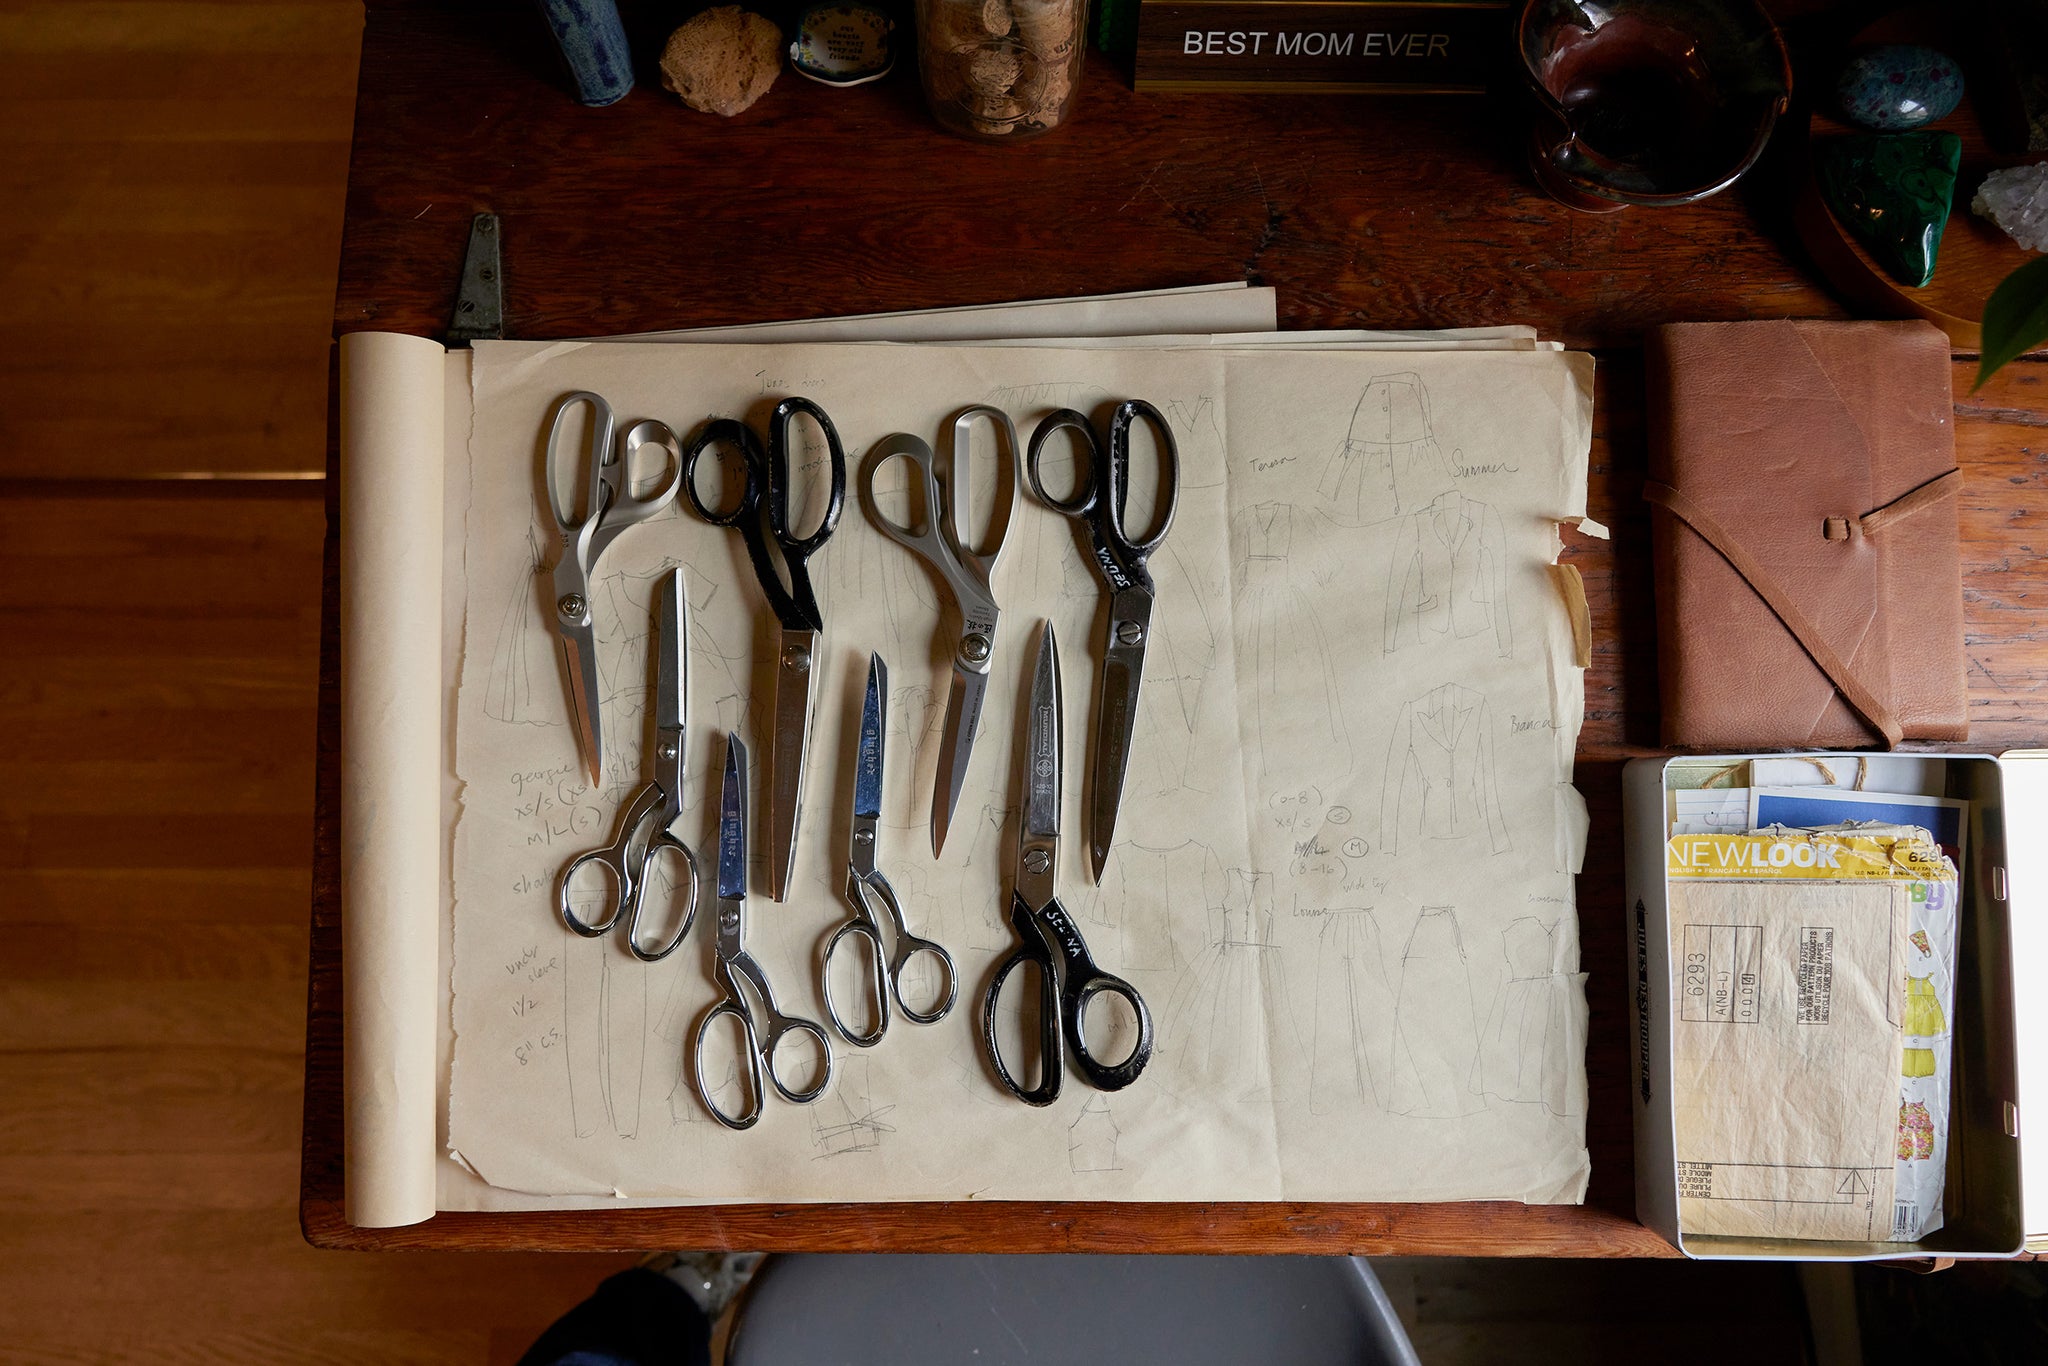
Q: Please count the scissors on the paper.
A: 8